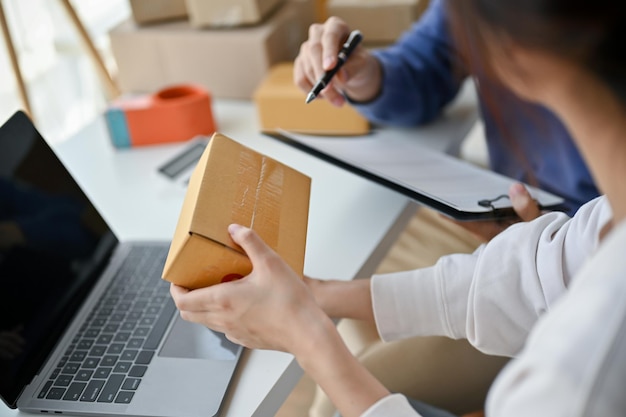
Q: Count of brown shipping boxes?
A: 6